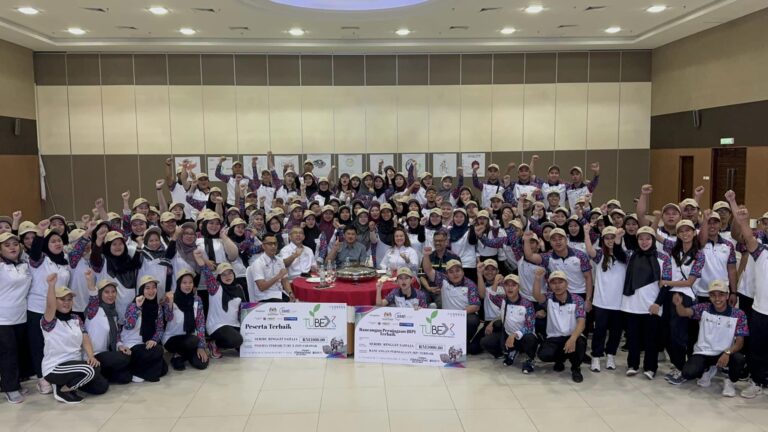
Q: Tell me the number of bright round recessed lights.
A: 10